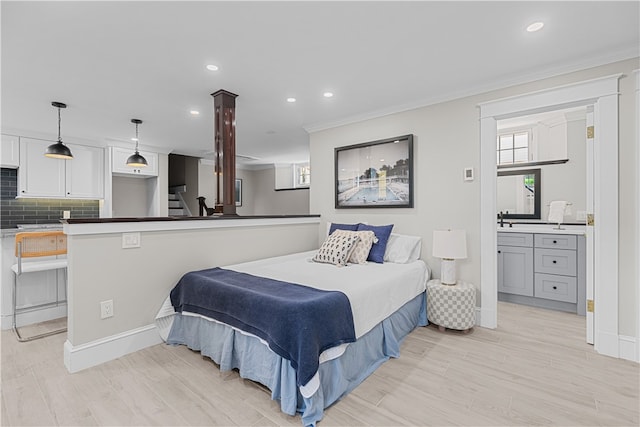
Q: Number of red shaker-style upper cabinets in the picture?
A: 0